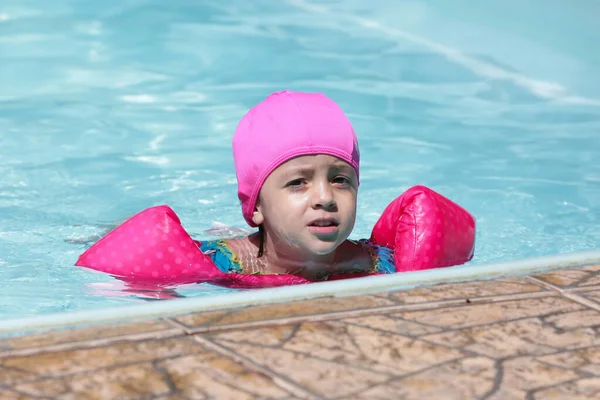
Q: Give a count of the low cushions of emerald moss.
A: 0